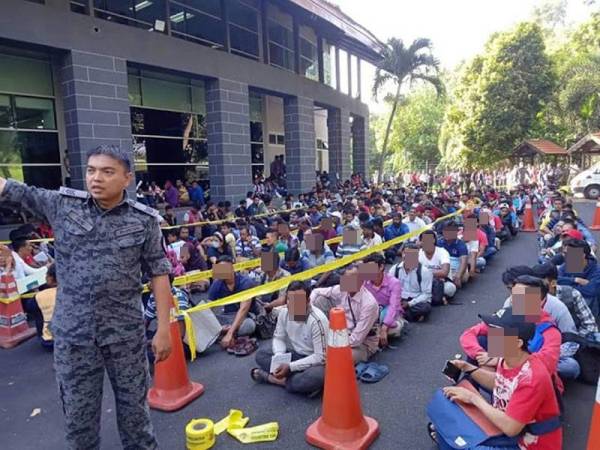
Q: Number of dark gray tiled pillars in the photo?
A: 5